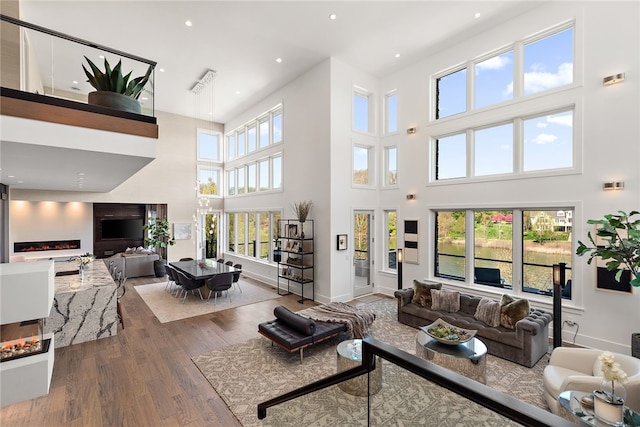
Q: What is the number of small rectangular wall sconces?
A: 4